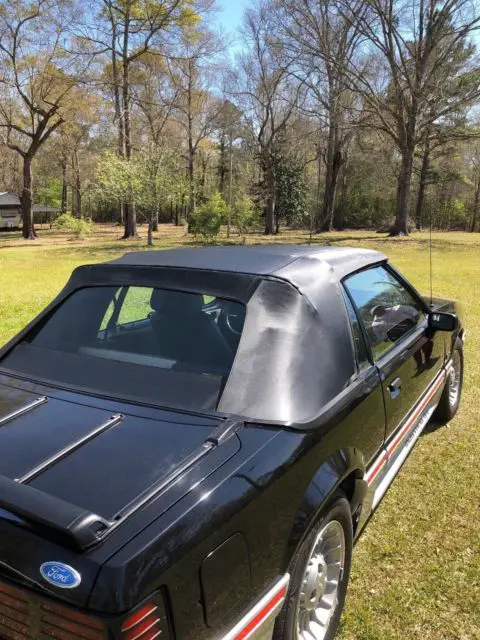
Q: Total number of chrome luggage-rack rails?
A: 3